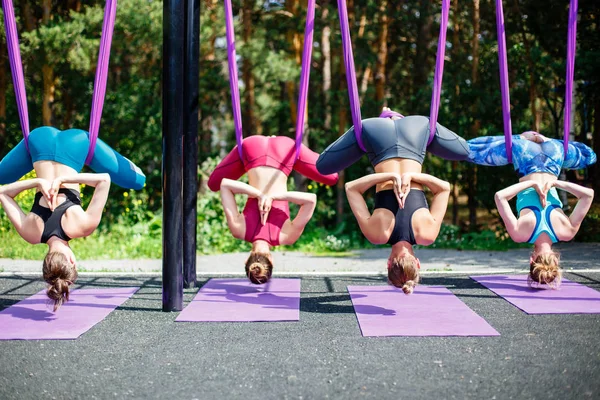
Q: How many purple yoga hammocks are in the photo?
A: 4